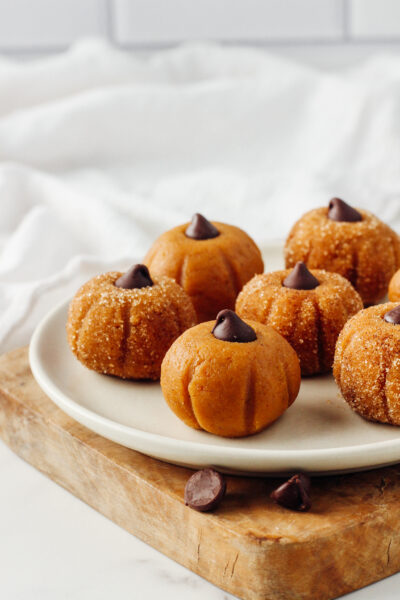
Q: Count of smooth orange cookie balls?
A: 2